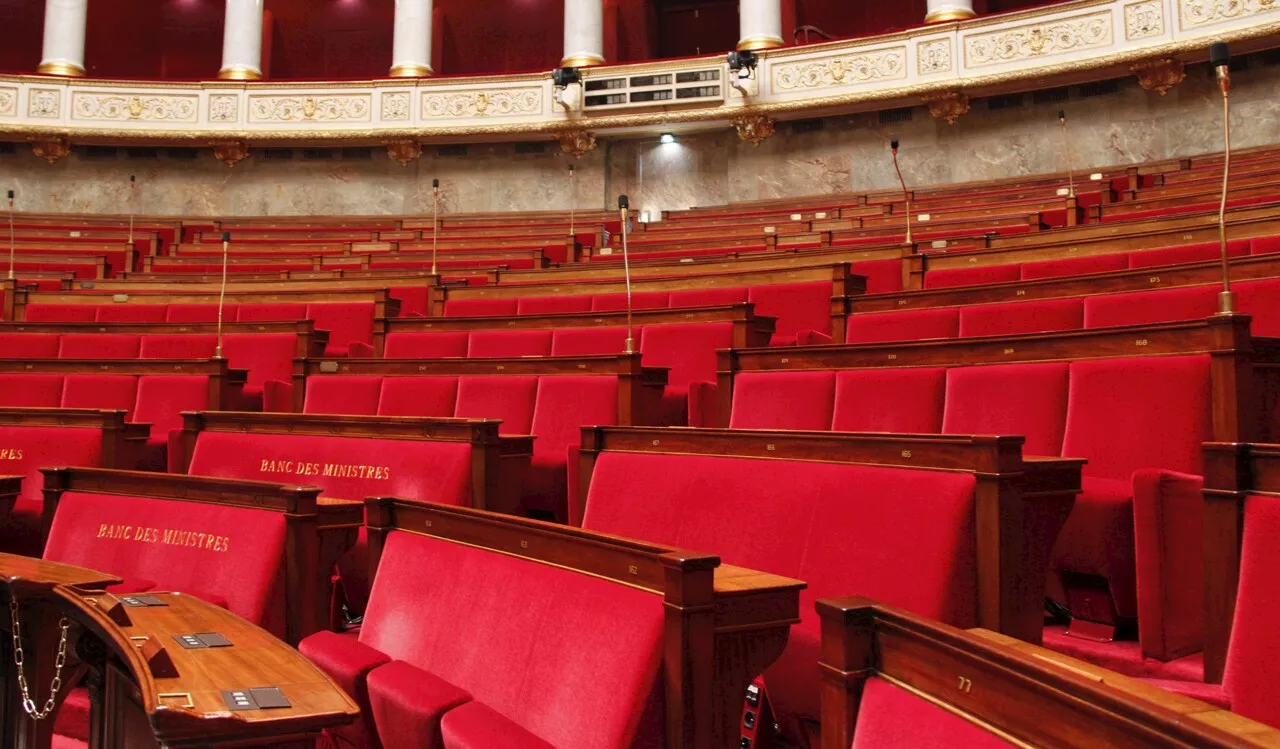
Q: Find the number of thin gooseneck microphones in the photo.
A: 9